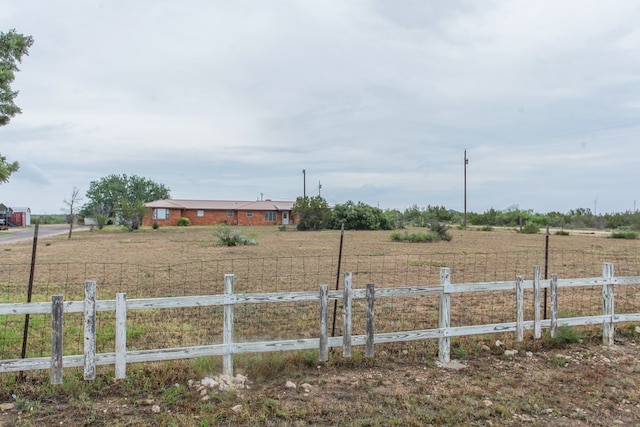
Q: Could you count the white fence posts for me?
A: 12